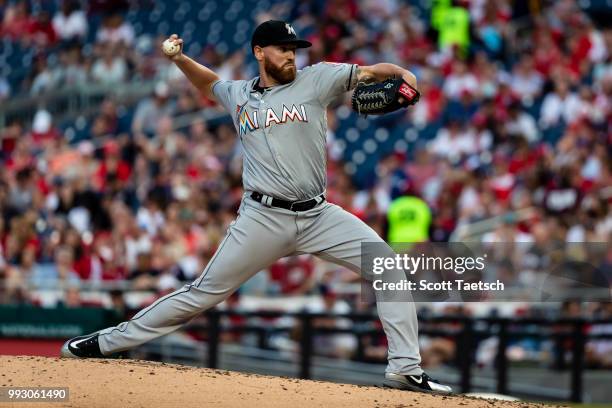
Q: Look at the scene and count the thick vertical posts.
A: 5